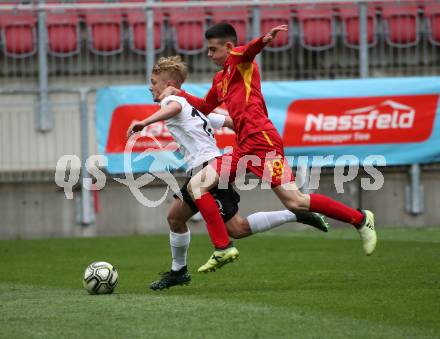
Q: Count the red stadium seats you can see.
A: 11